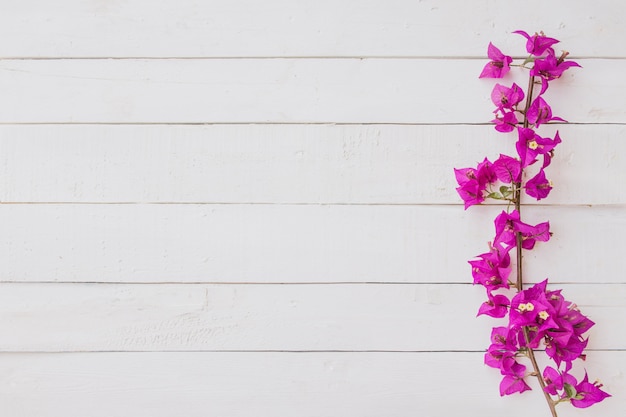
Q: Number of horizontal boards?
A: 6